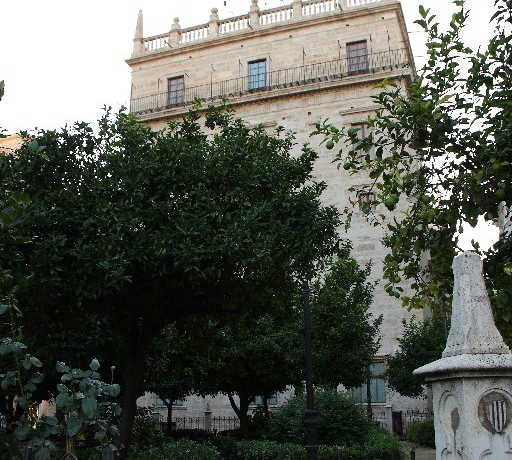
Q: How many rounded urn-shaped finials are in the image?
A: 3